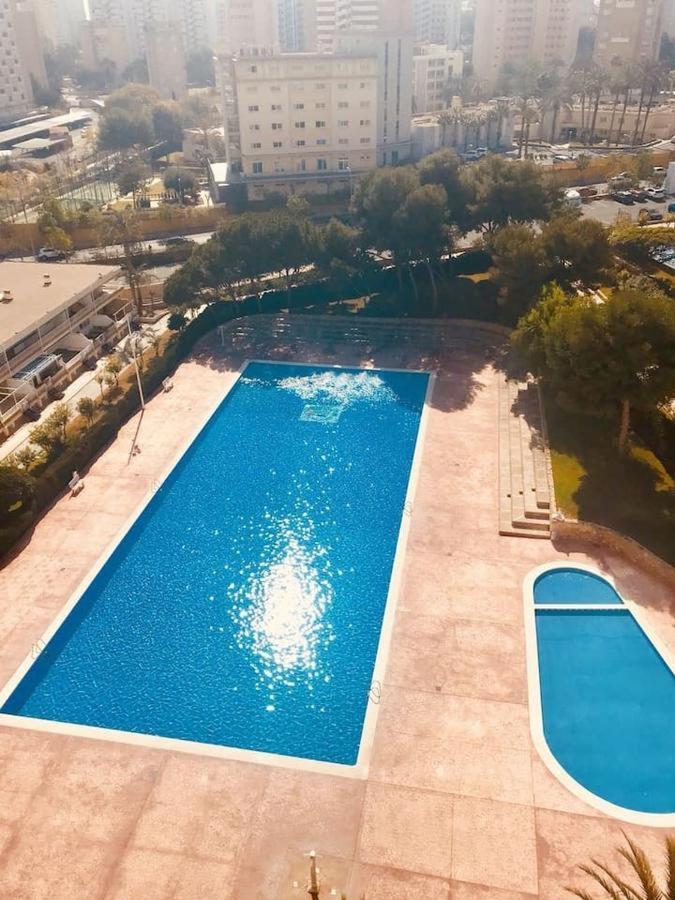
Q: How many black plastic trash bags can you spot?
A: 0